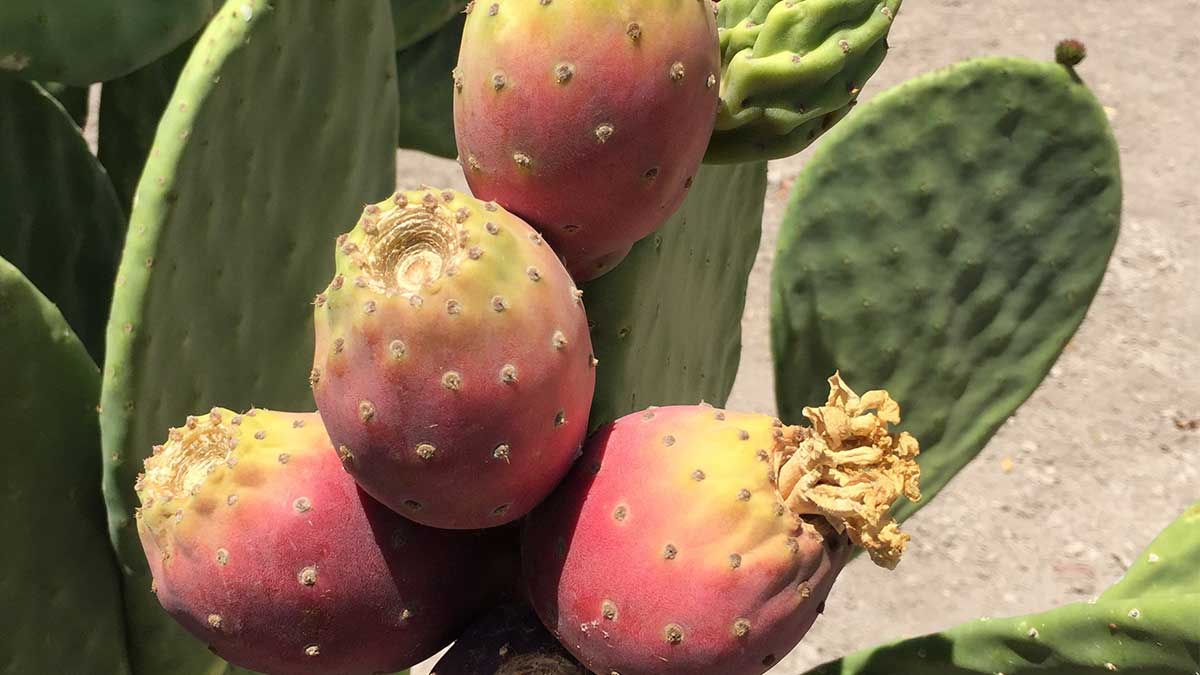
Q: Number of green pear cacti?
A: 1